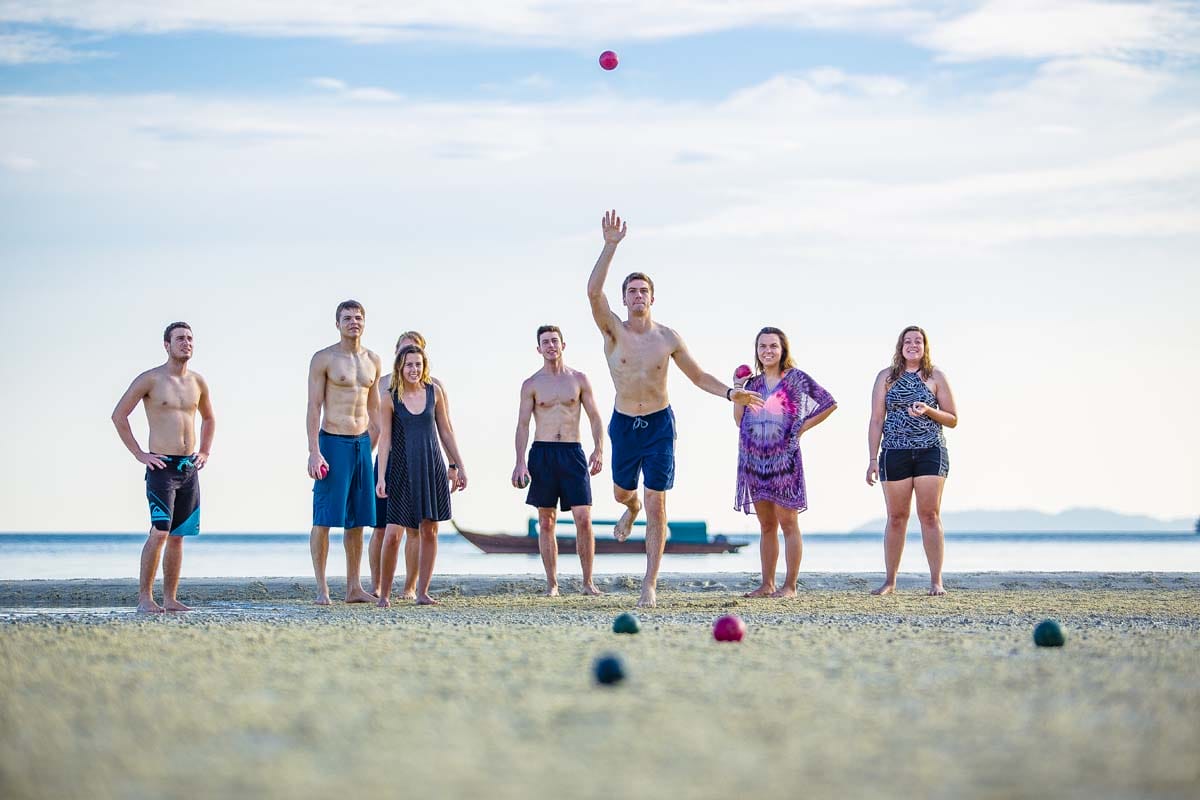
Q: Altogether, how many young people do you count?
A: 8